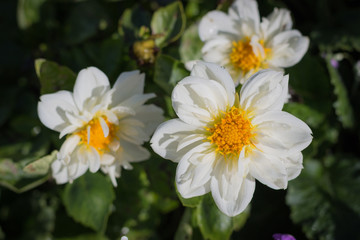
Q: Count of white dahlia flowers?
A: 3